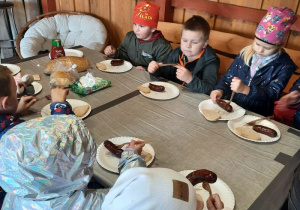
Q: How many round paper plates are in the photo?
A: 10